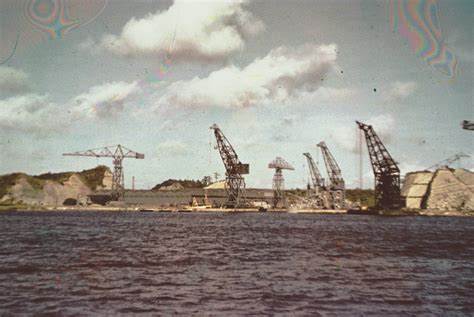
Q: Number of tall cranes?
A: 6